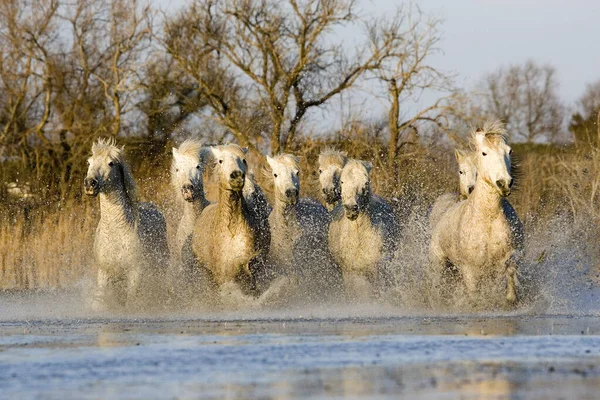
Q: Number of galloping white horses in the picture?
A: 8